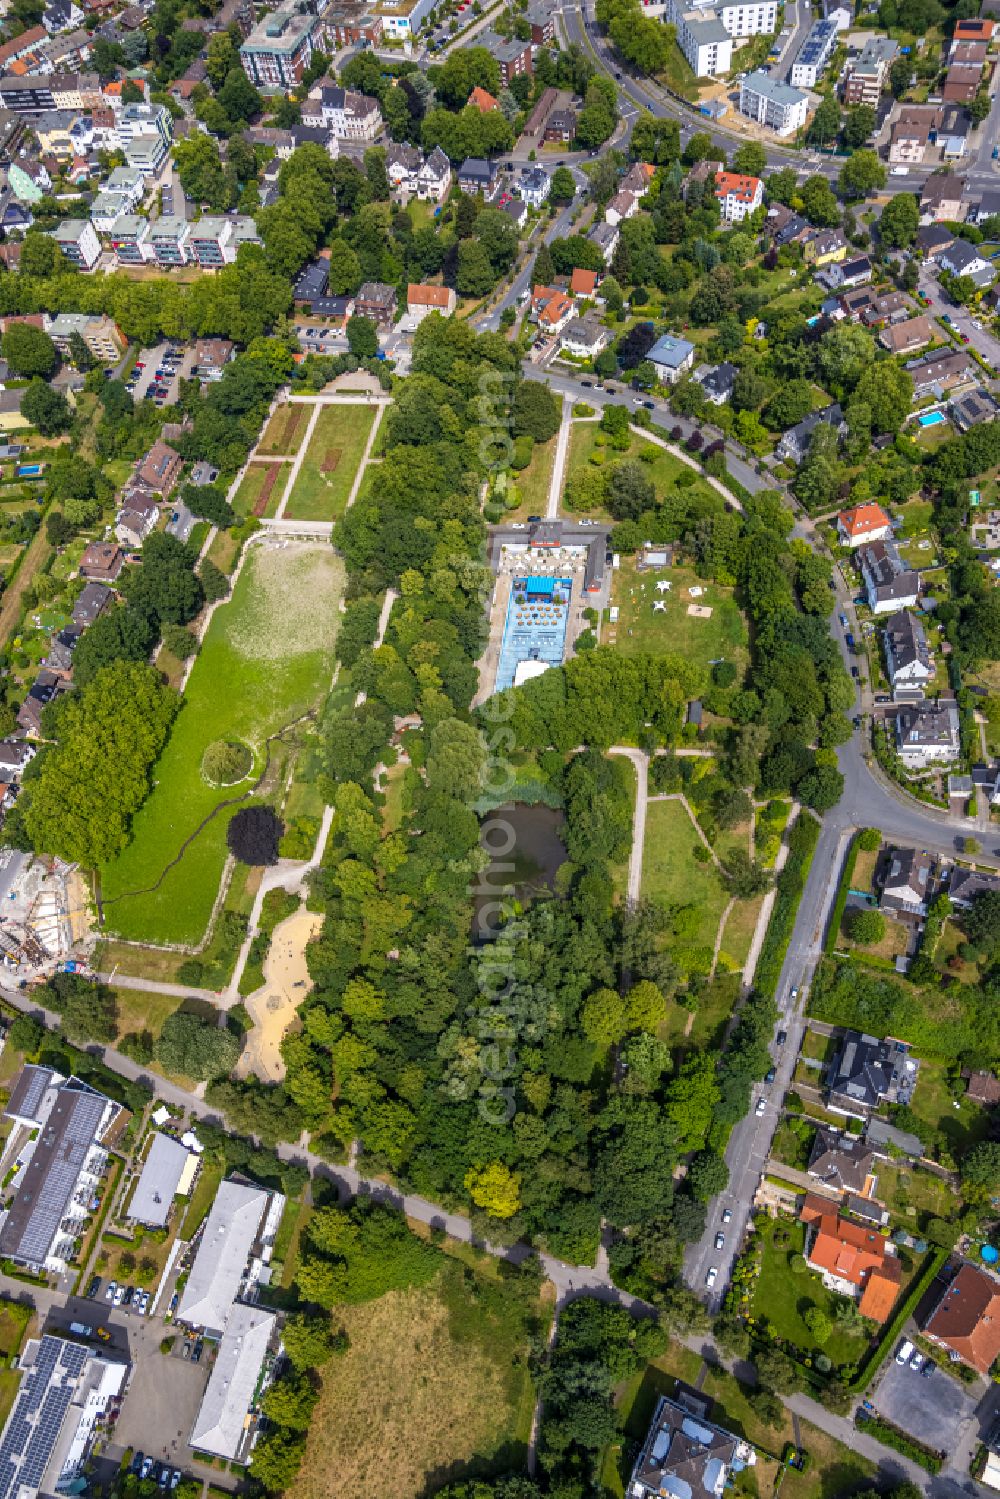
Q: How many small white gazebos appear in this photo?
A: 2